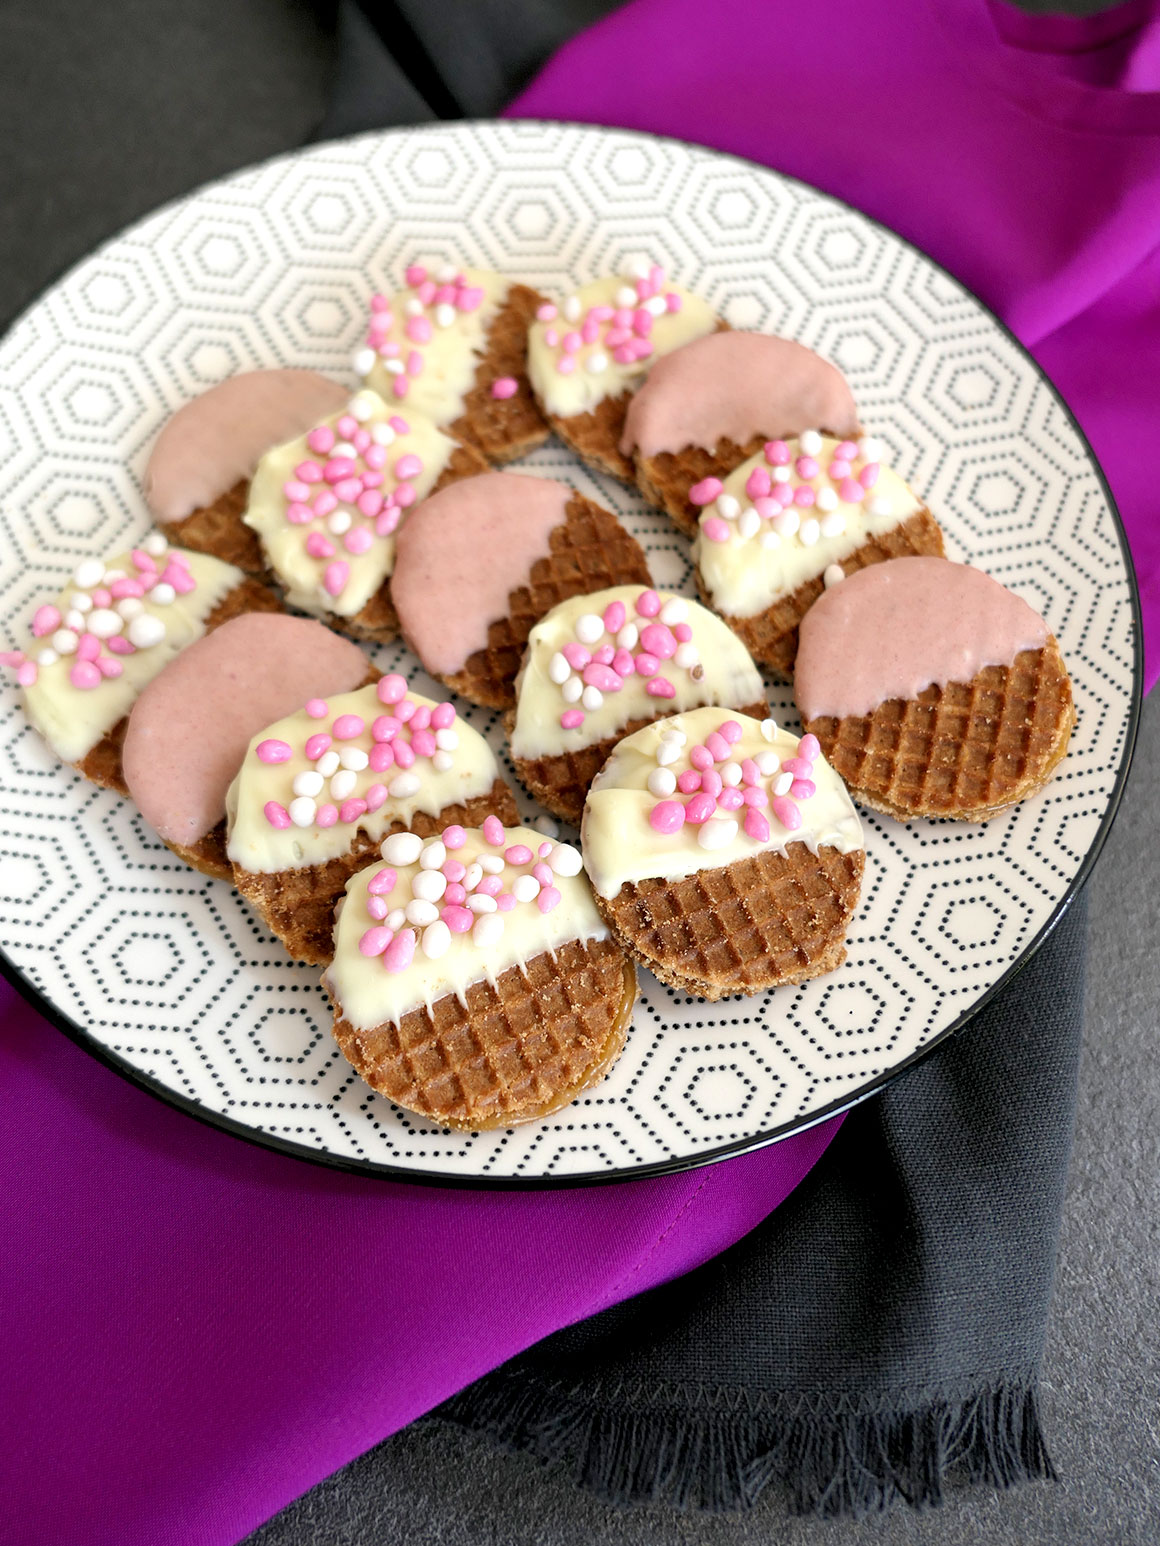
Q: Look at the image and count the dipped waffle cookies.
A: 14